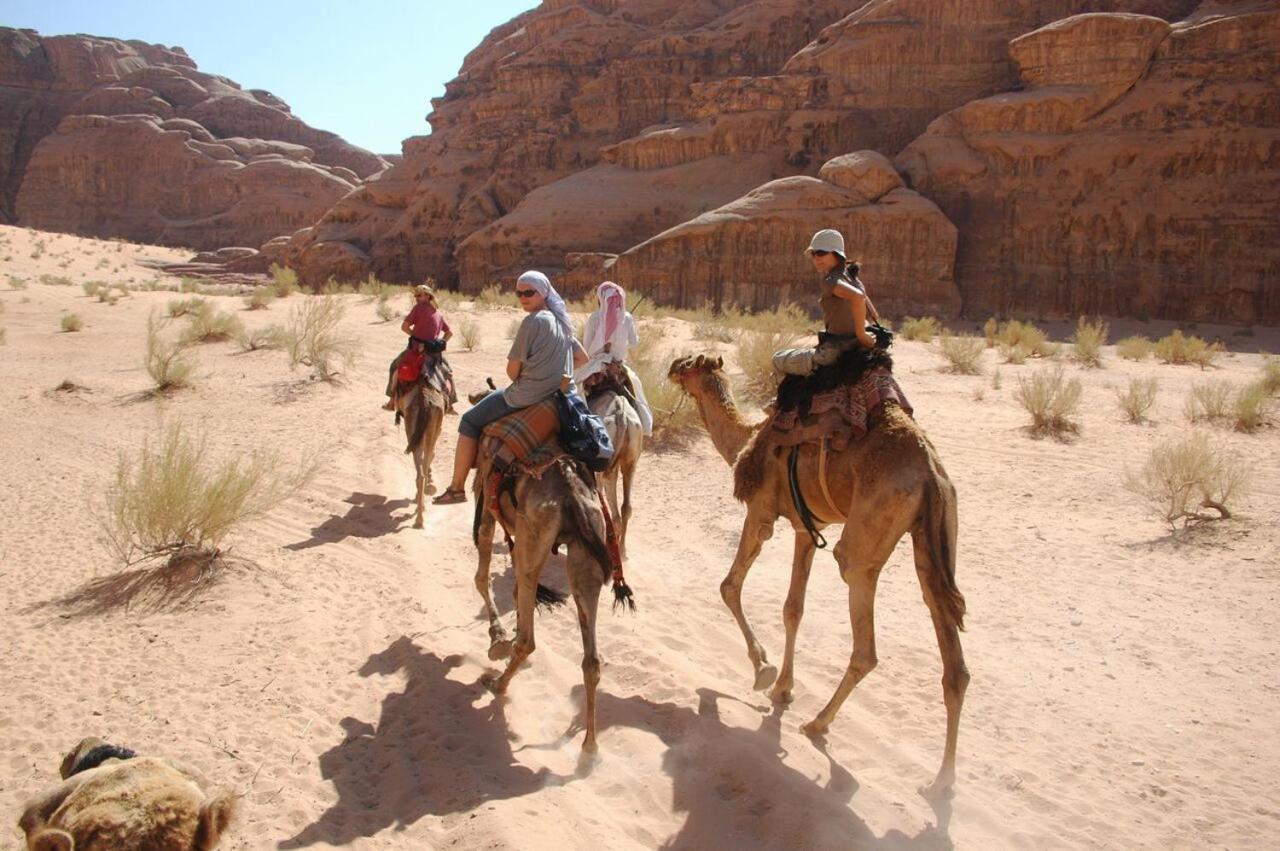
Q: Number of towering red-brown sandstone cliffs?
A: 2